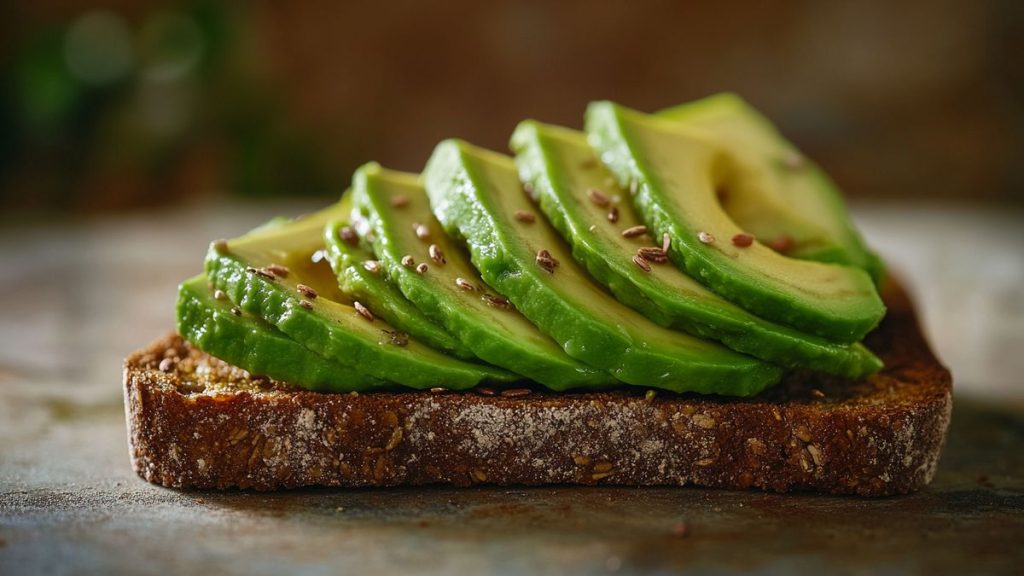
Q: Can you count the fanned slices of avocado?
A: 8